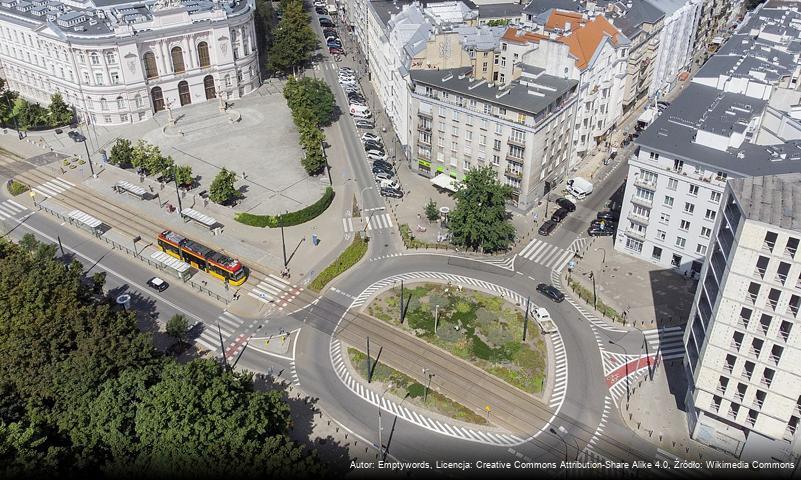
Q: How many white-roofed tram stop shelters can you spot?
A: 4